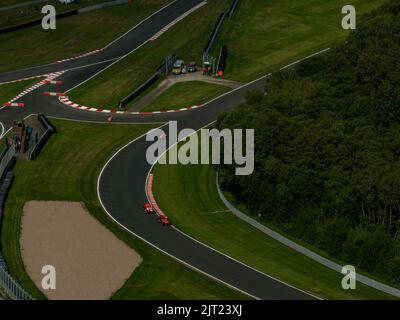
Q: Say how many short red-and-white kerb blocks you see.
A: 3